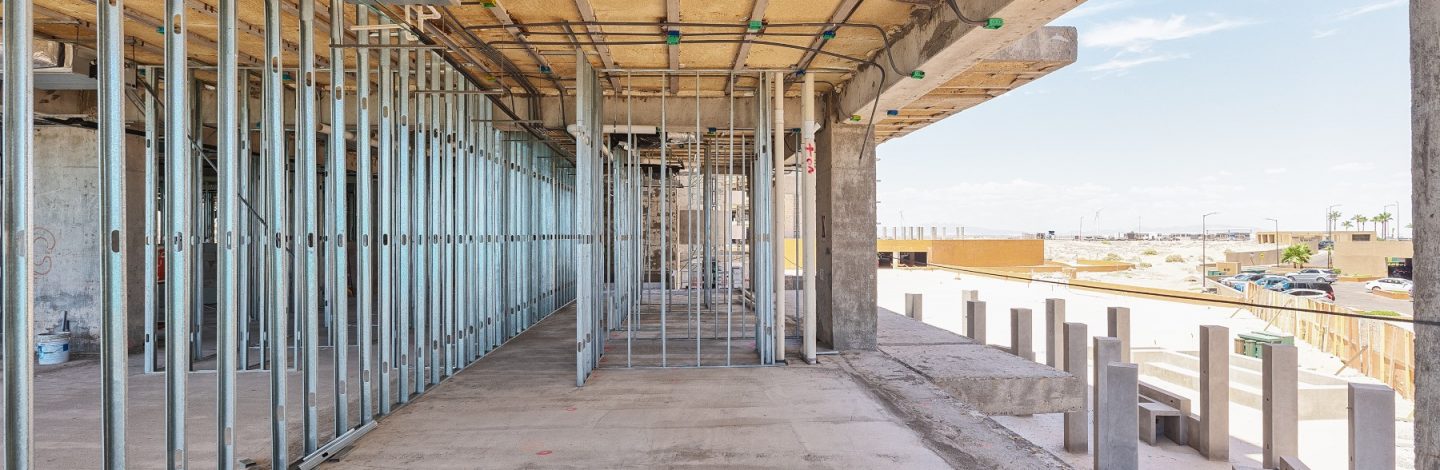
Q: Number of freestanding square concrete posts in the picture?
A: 12